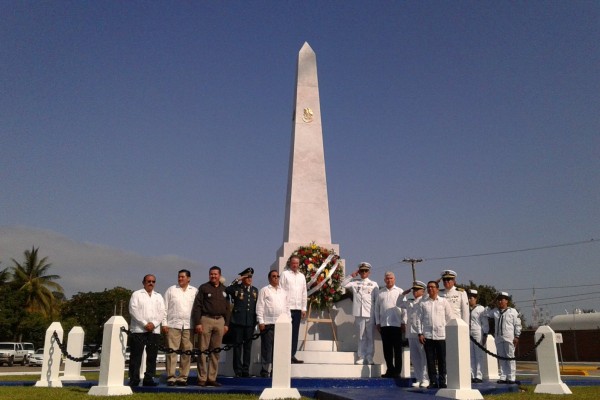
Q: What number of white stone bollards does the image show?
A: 7